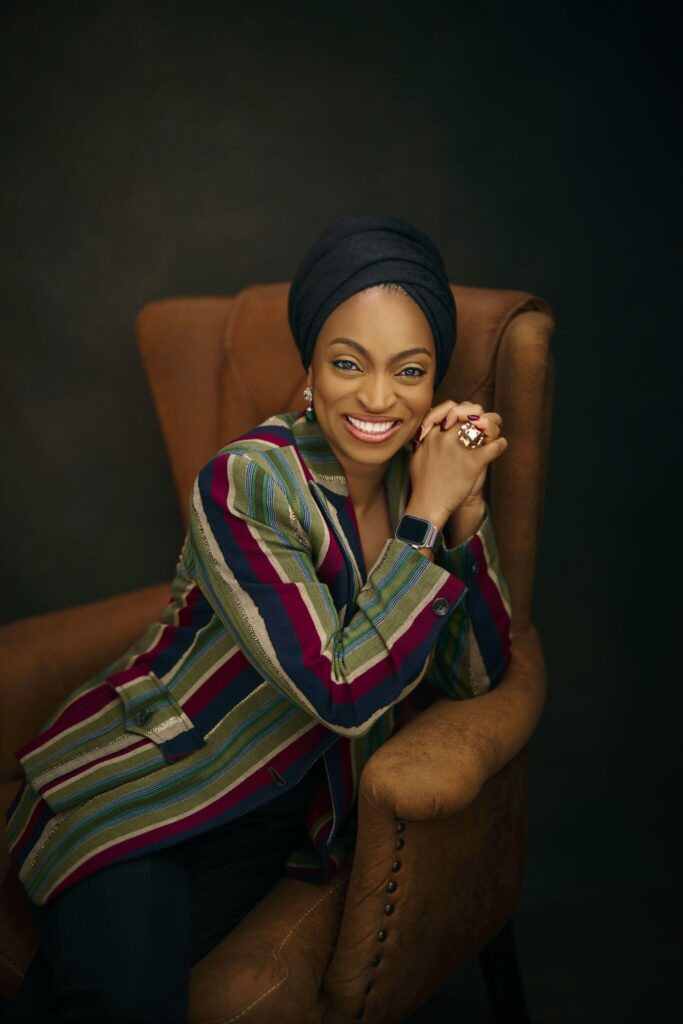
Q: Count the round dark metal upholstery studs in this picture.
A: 9